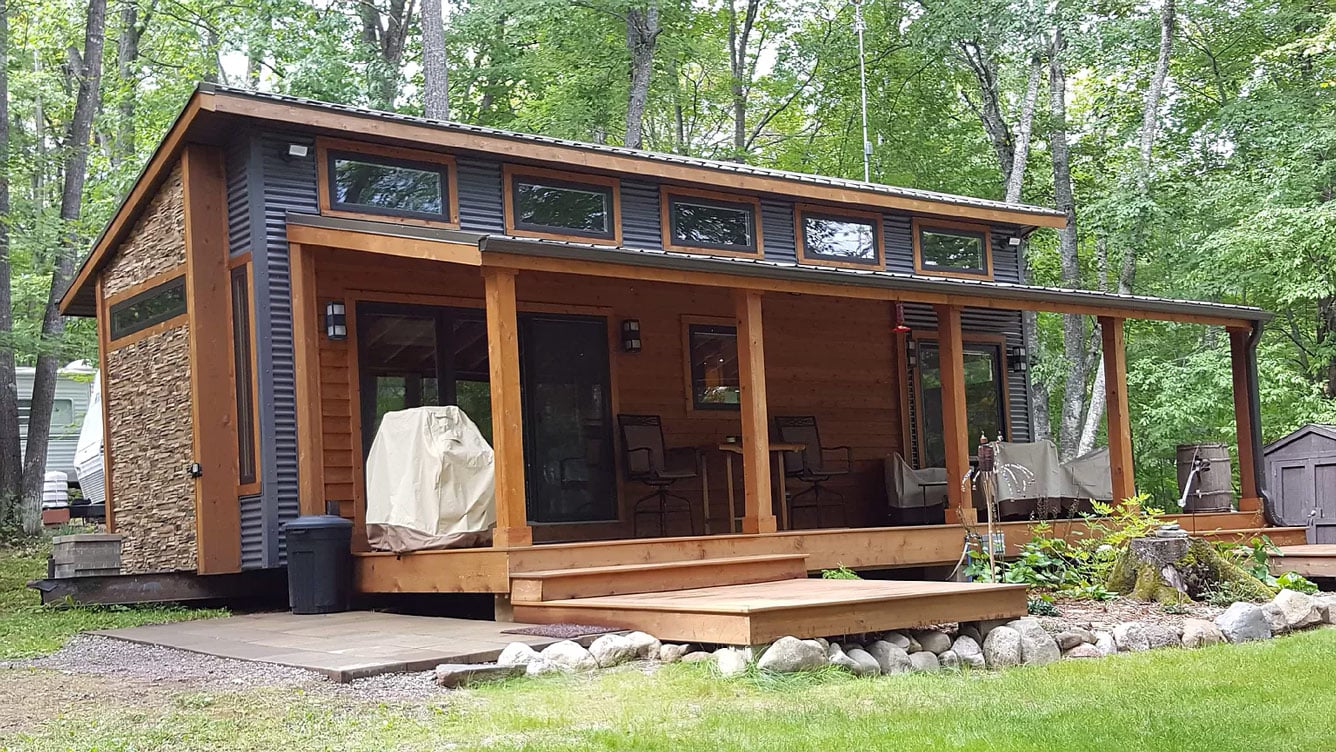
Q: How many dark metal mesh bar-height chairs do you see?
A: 2